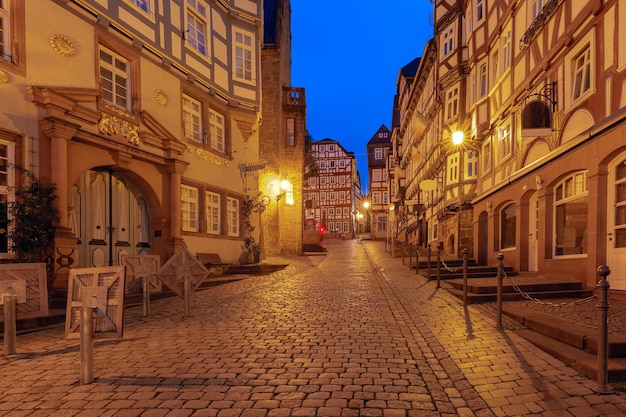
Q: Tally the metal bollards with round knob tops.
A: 8